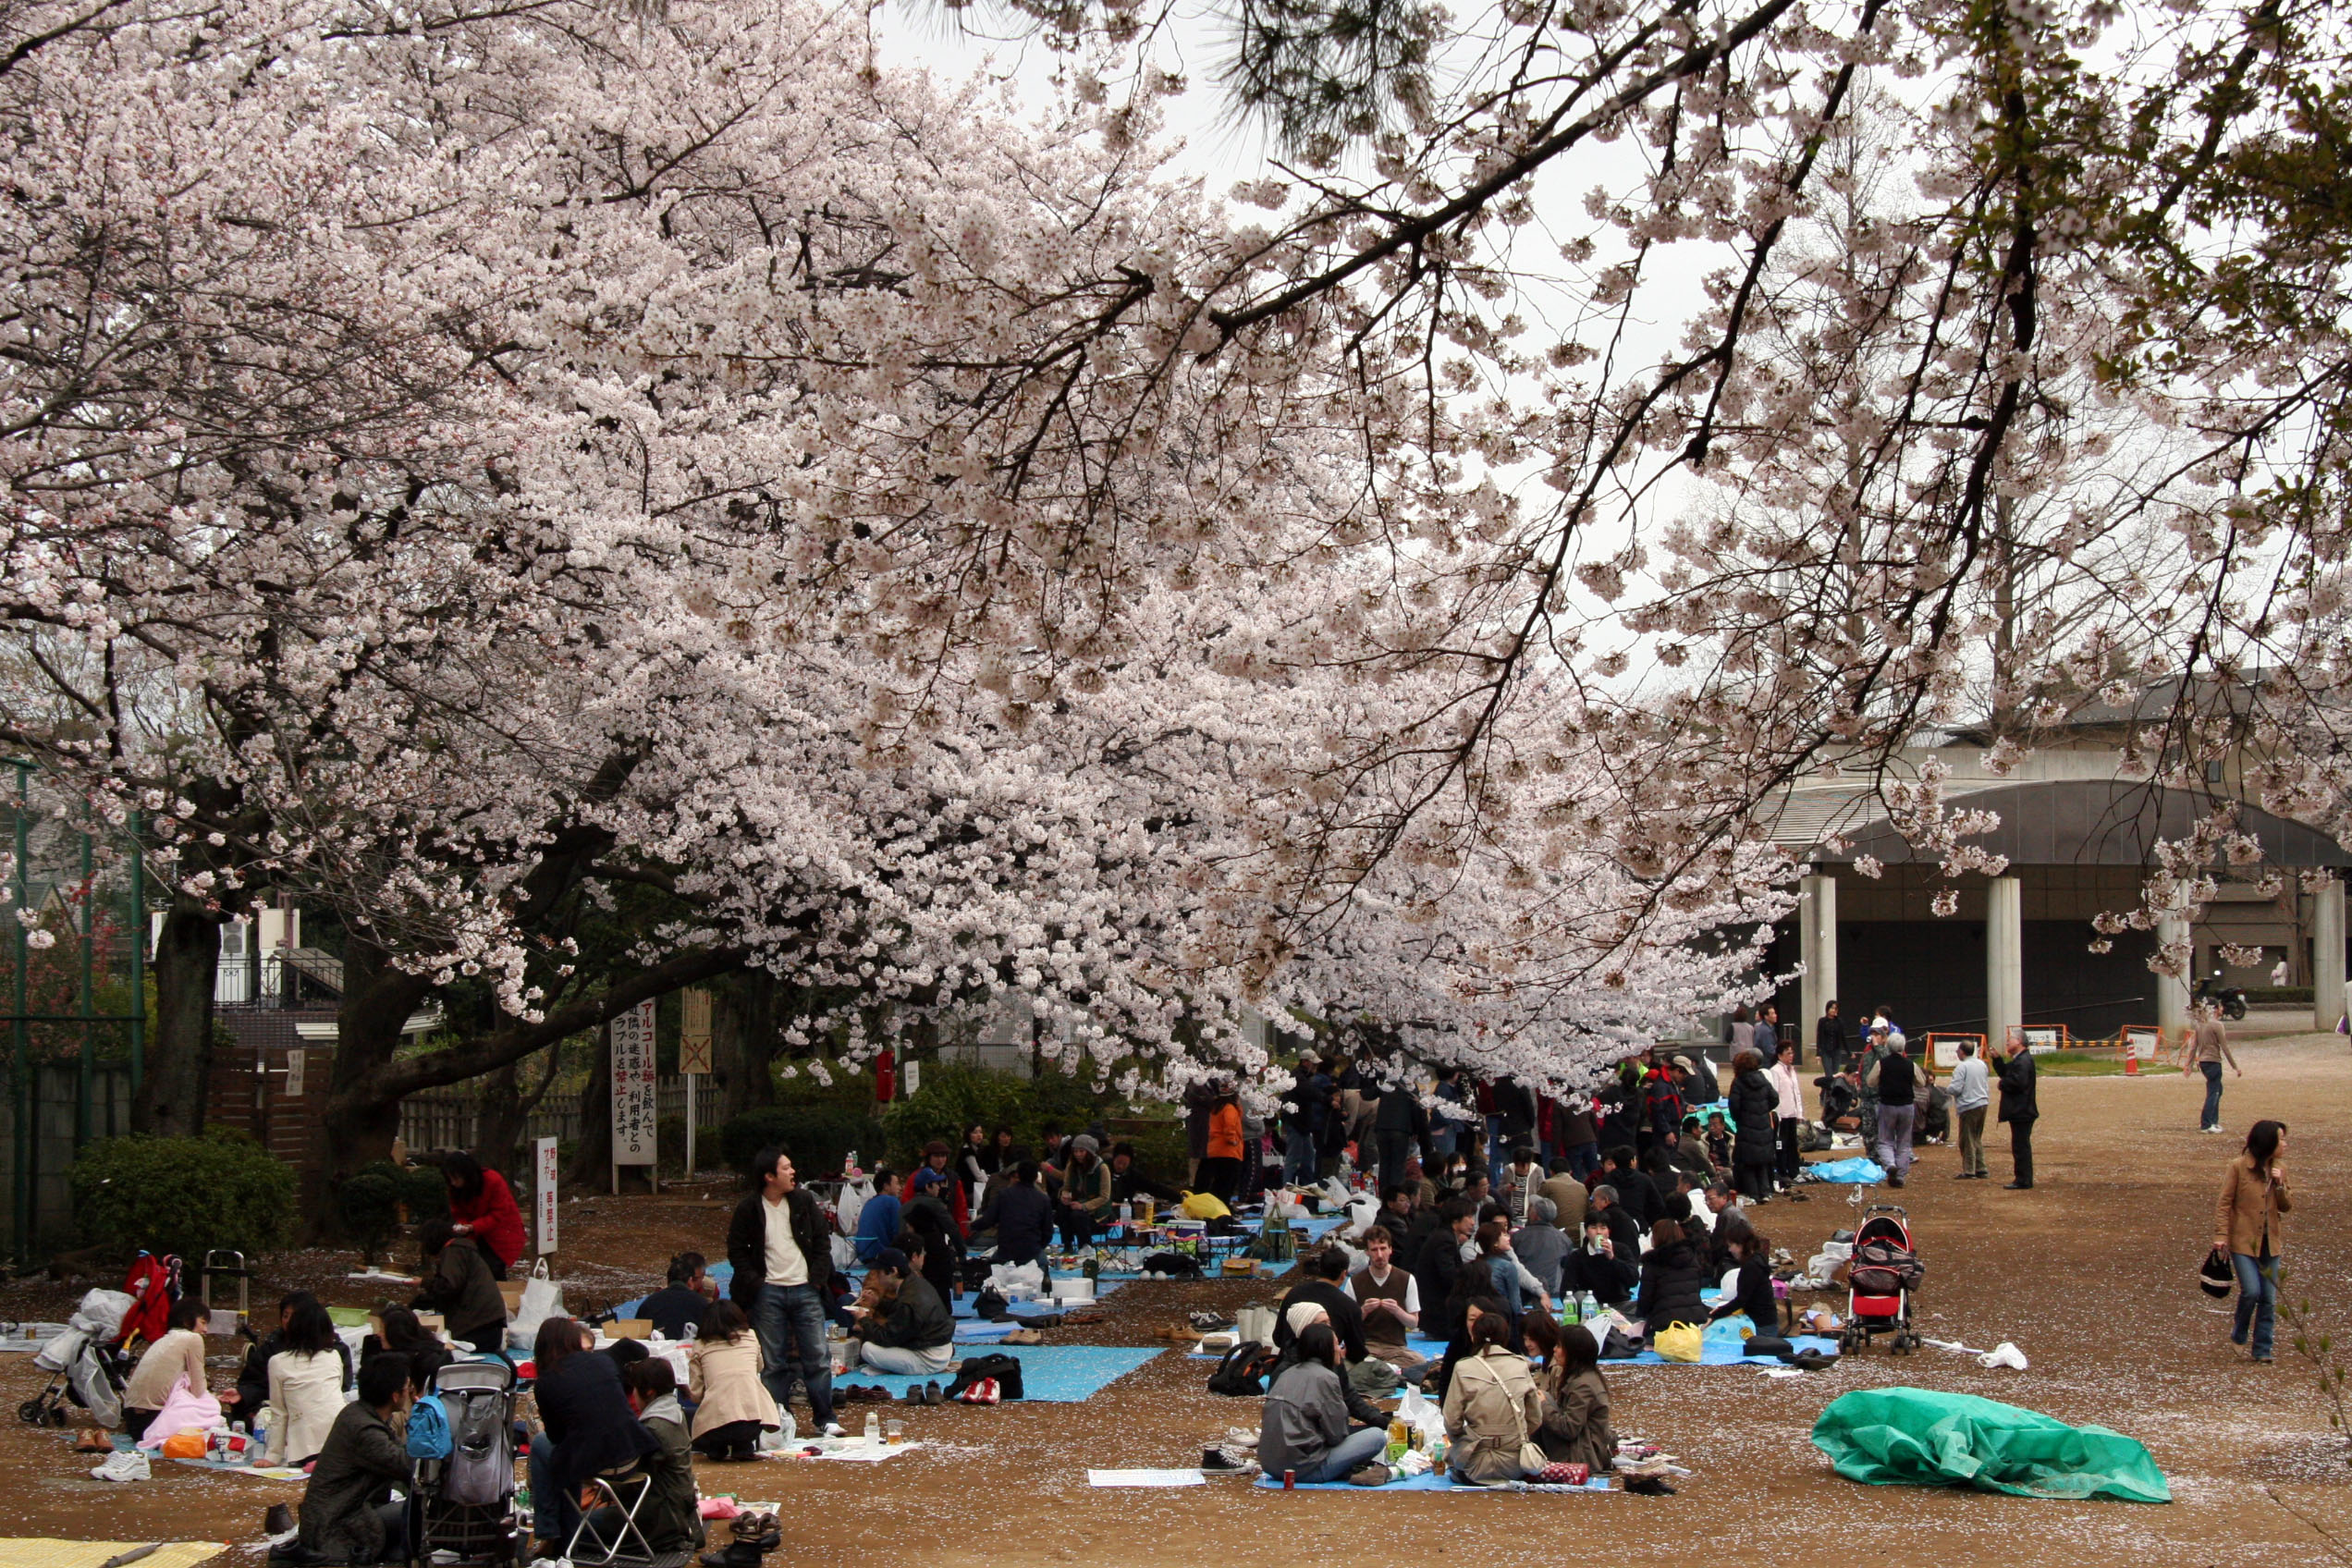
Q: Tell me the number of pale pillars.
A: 4